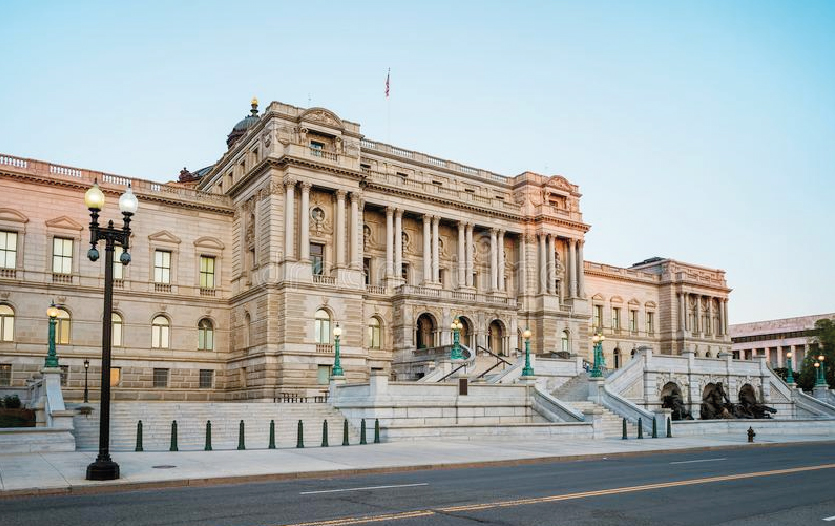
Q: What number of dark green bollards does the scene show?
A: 14